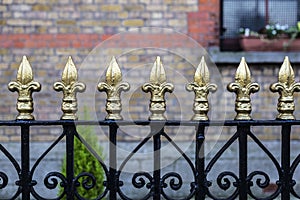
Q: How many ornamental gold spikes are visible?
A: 7